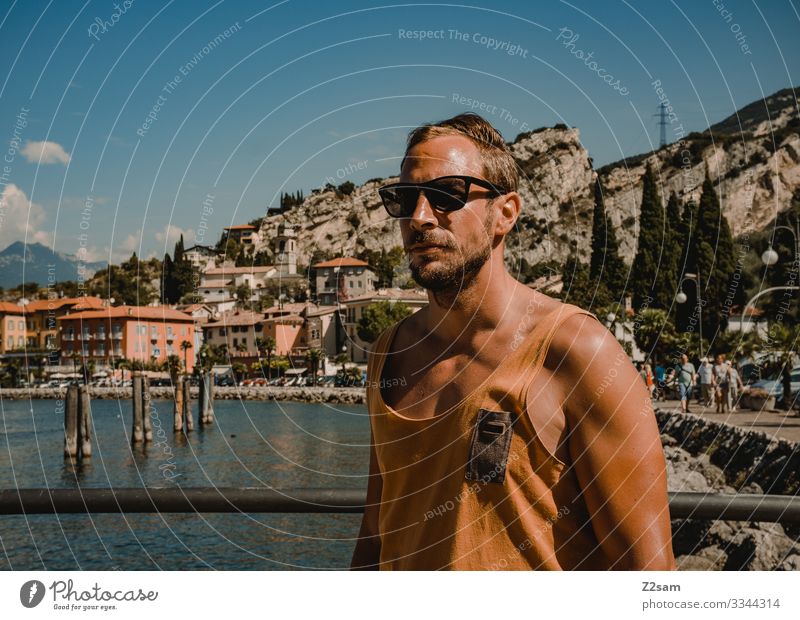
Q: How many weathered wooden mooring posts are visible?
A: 8